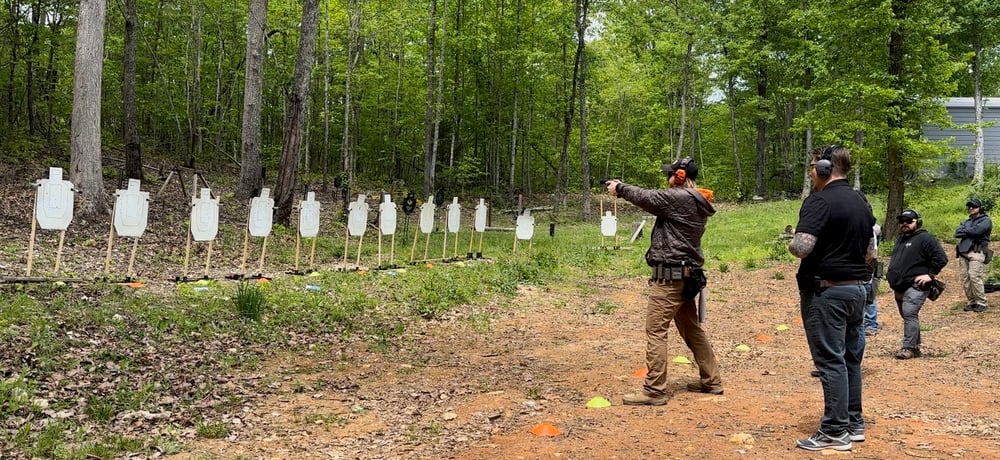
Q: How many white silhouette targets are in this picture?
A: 12